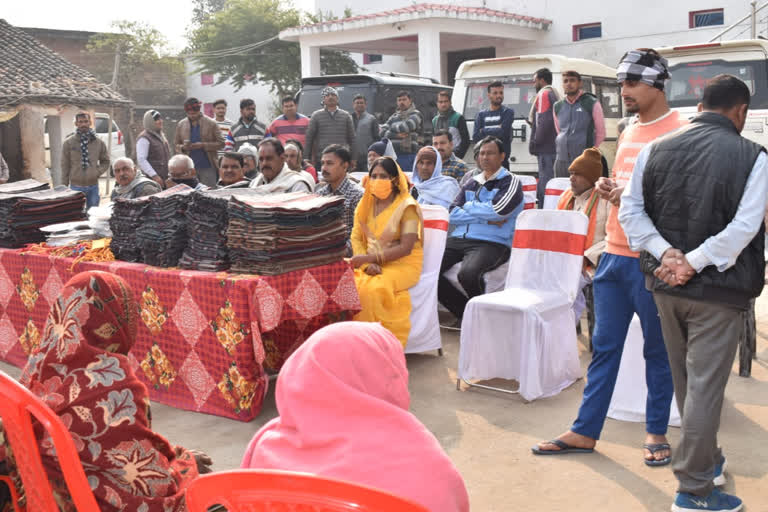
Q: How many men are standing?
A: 15